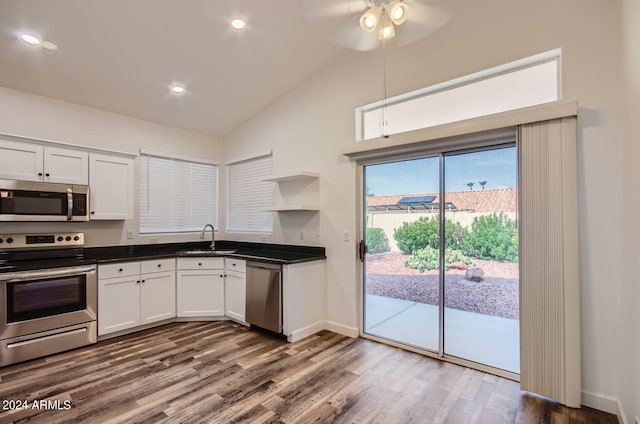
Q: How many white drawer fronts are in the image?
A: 4